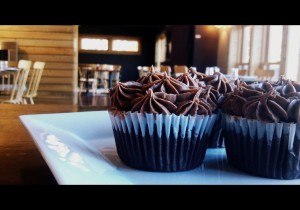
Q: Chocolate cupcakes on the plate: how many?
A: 3